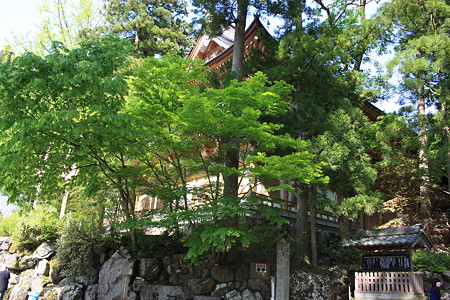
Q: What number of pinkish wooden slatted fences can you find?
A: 1